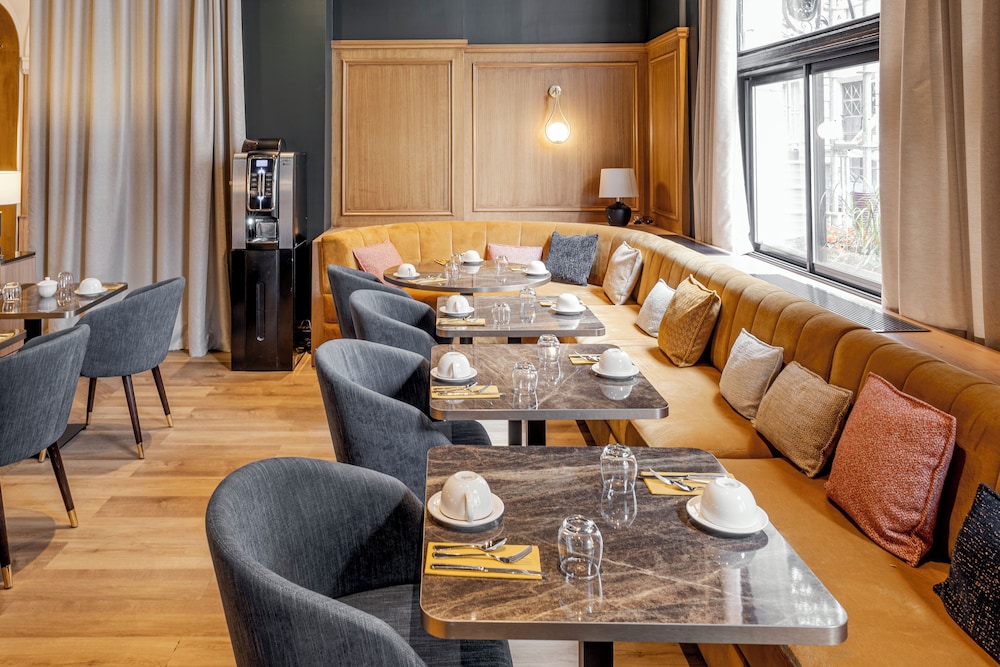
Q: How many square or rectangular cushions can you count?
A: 10